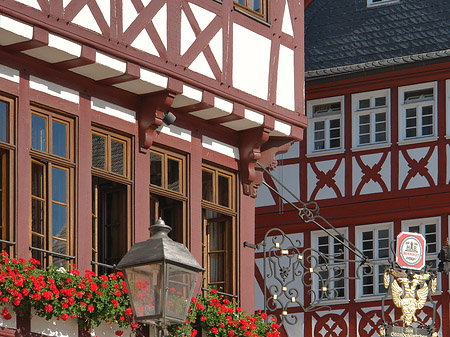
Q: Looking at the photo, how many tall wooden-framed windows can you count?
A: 5